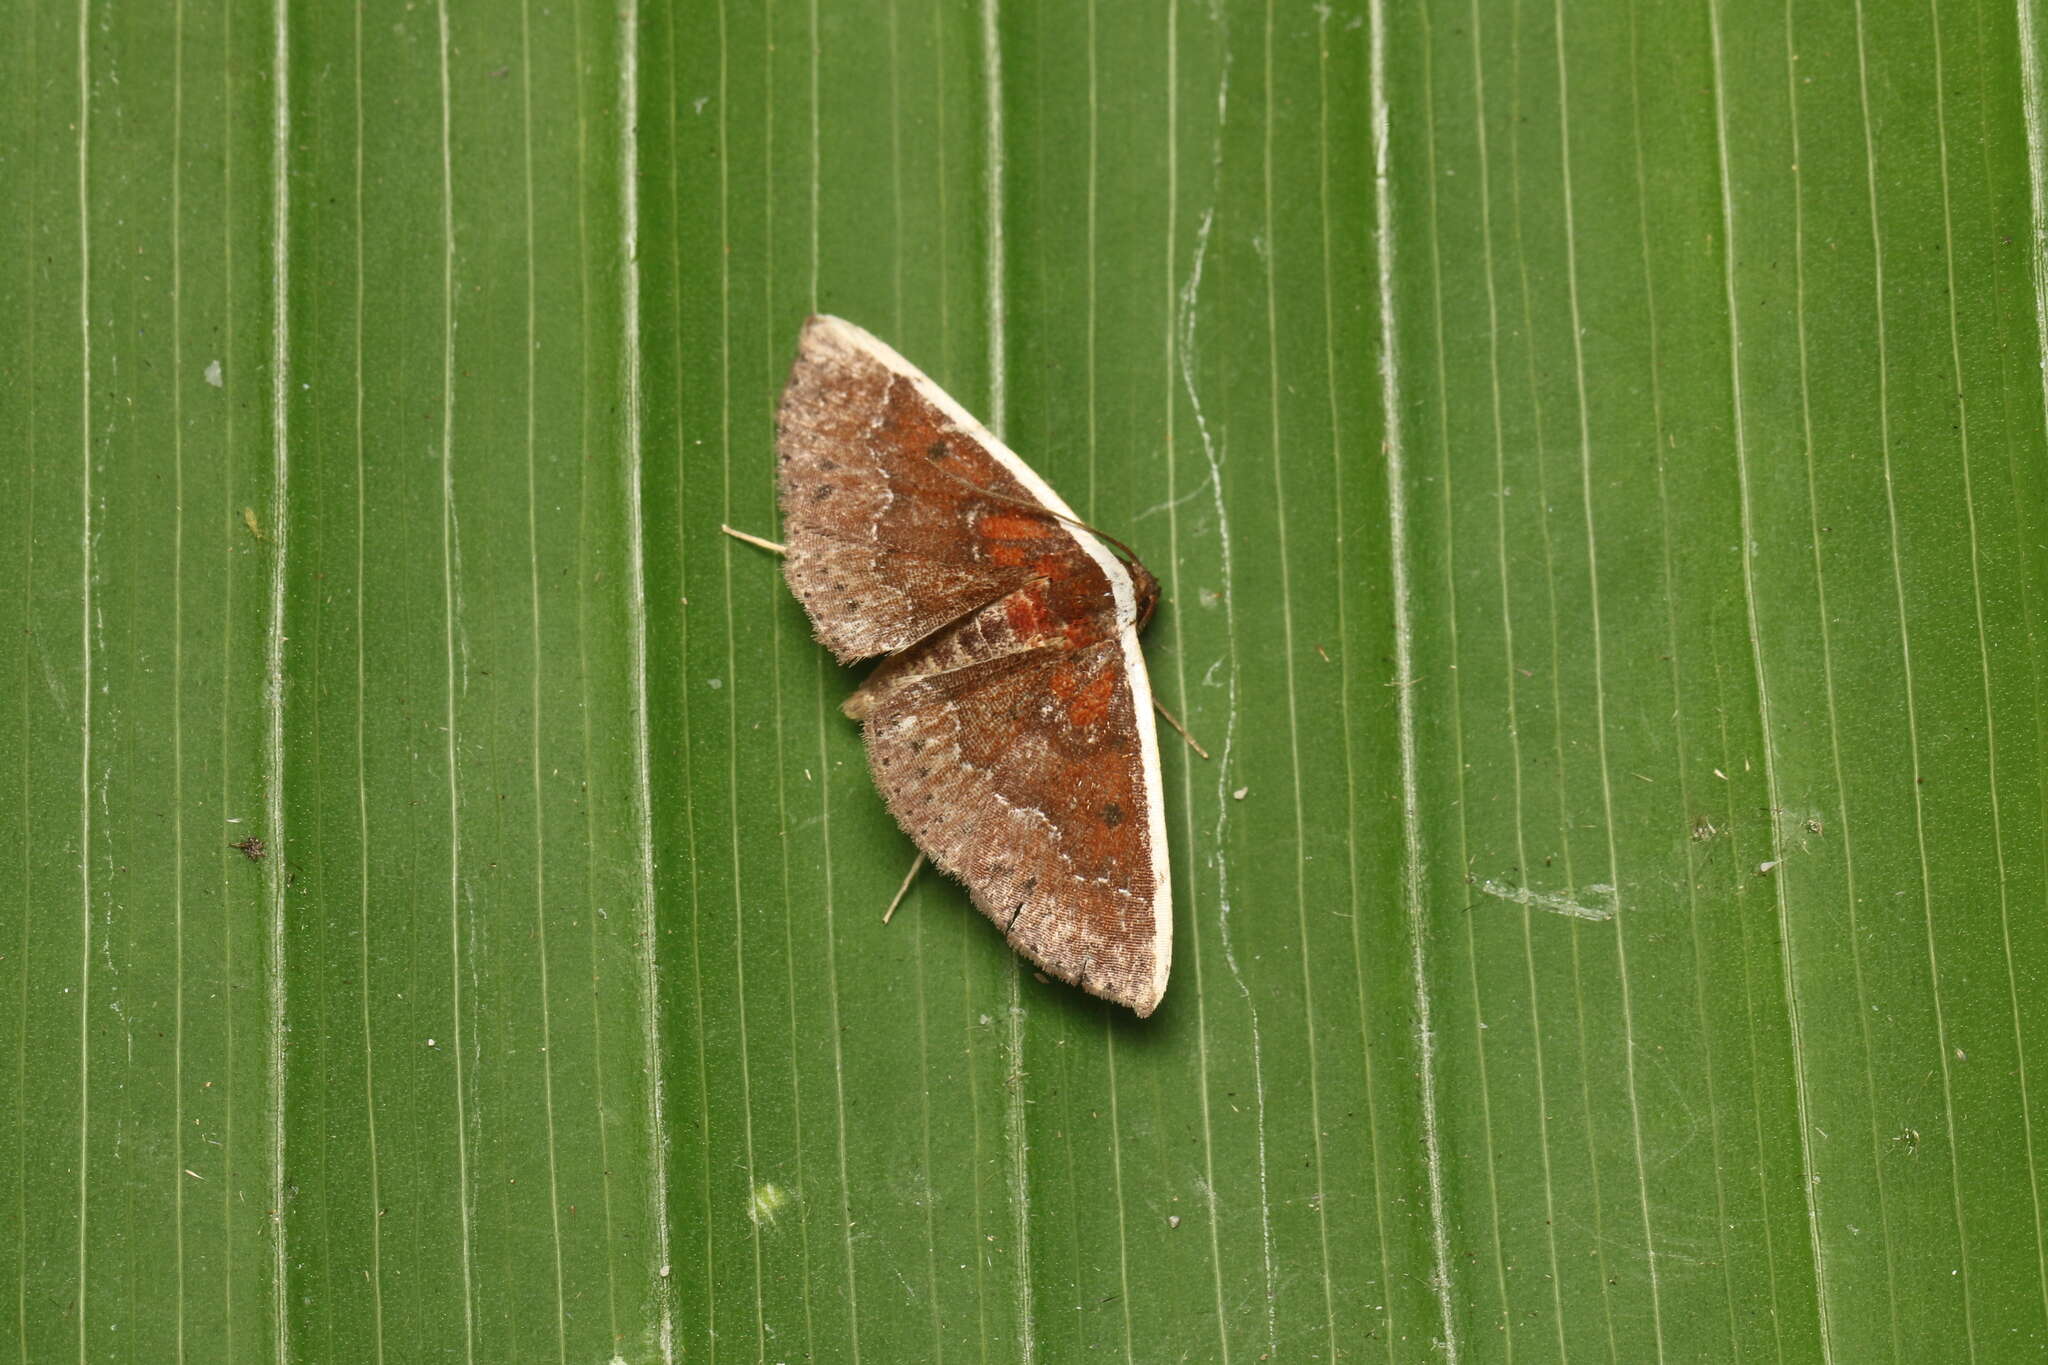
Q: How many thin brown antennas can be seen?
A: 1